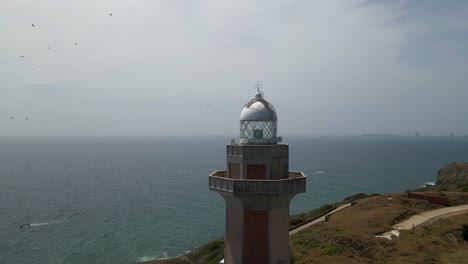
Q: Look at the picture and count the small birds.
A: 9